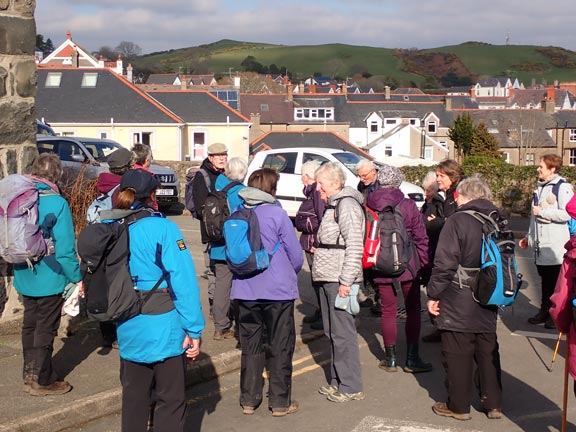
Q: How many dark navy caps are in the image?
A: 1